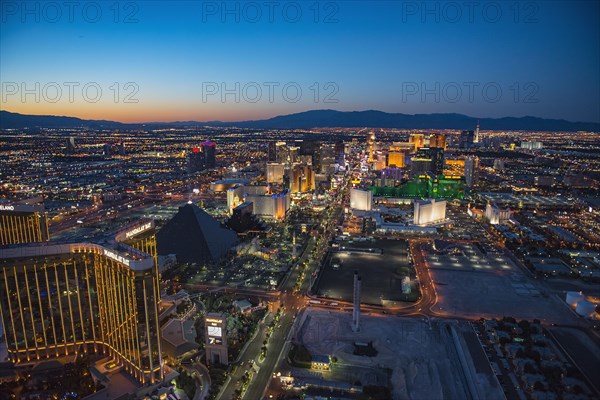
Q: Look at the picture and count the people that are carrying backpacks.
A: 0